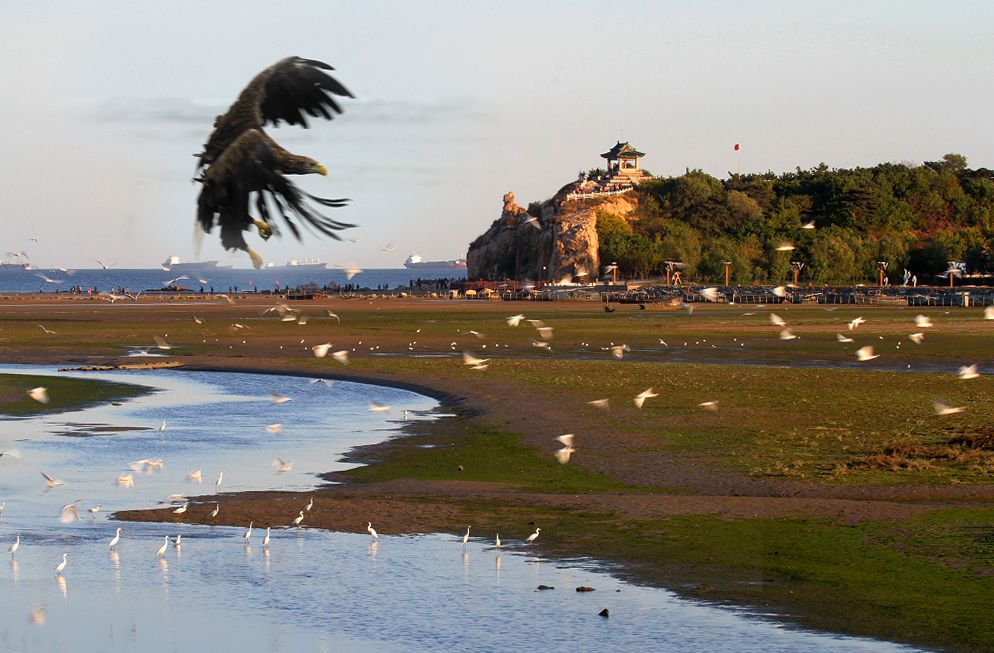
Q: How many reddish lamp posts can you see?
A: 6